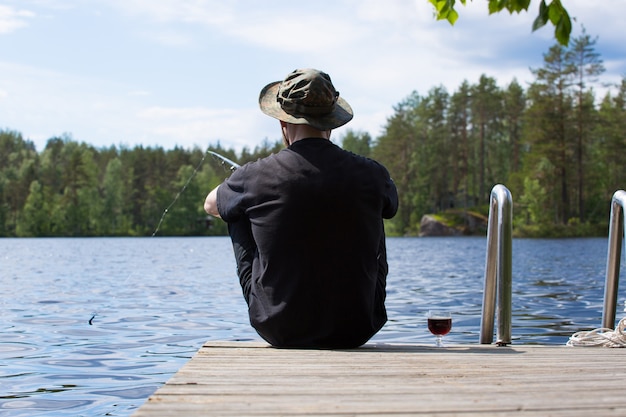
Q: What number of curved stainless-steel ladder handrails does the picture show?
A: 2